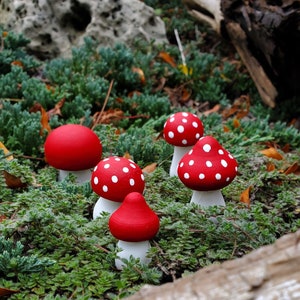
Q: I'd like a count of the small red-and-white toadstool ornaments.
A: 5